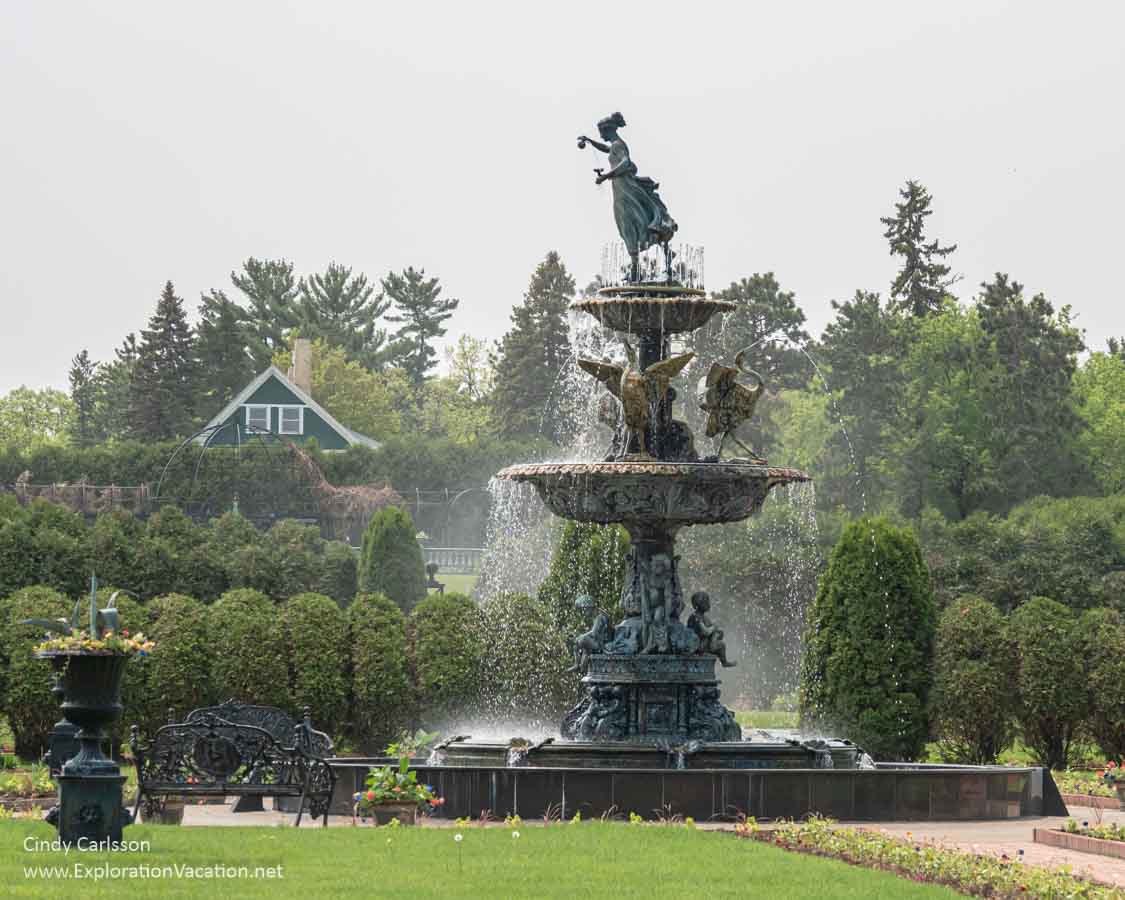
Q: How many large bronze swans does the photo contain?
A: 2